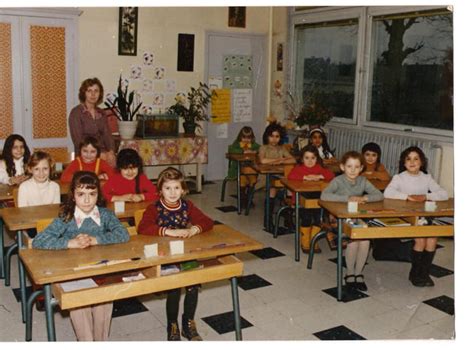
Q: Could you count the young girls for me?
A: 13